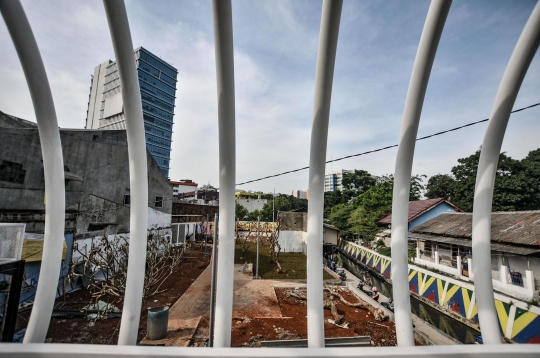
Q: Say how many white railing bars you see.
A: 6